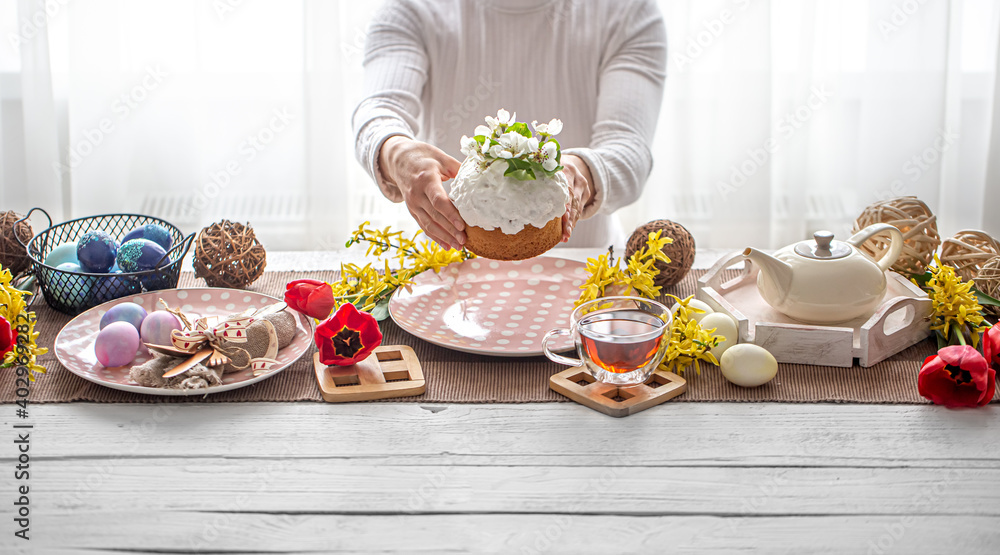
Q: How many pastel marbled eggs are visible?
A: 3